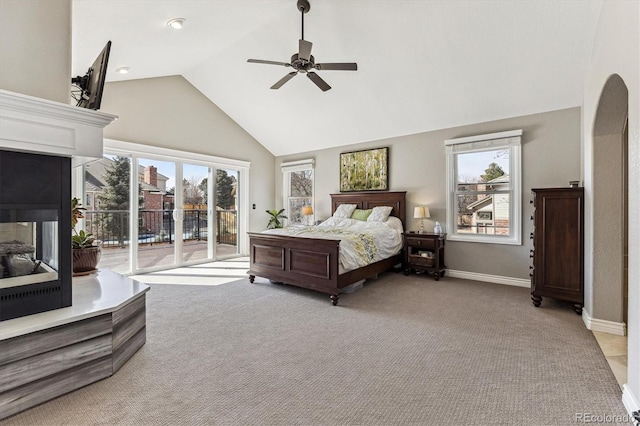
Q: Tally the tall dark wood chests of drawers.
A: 1